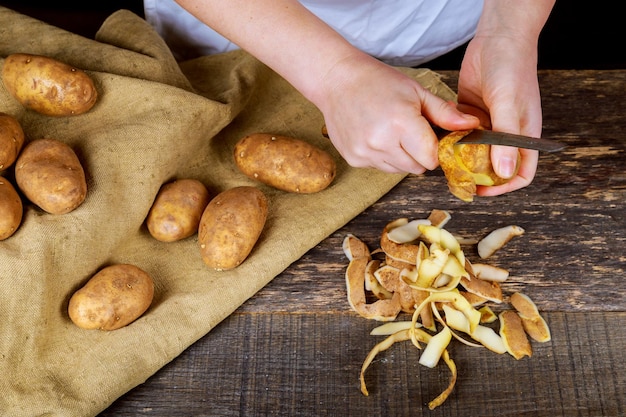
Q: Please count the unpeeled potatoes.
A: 8